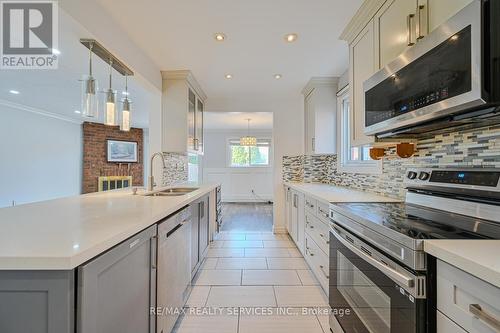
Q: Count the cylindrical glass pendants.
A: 3